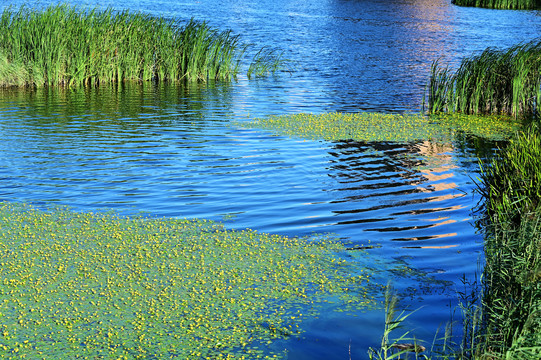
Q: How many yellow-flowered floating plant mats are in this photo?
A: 2